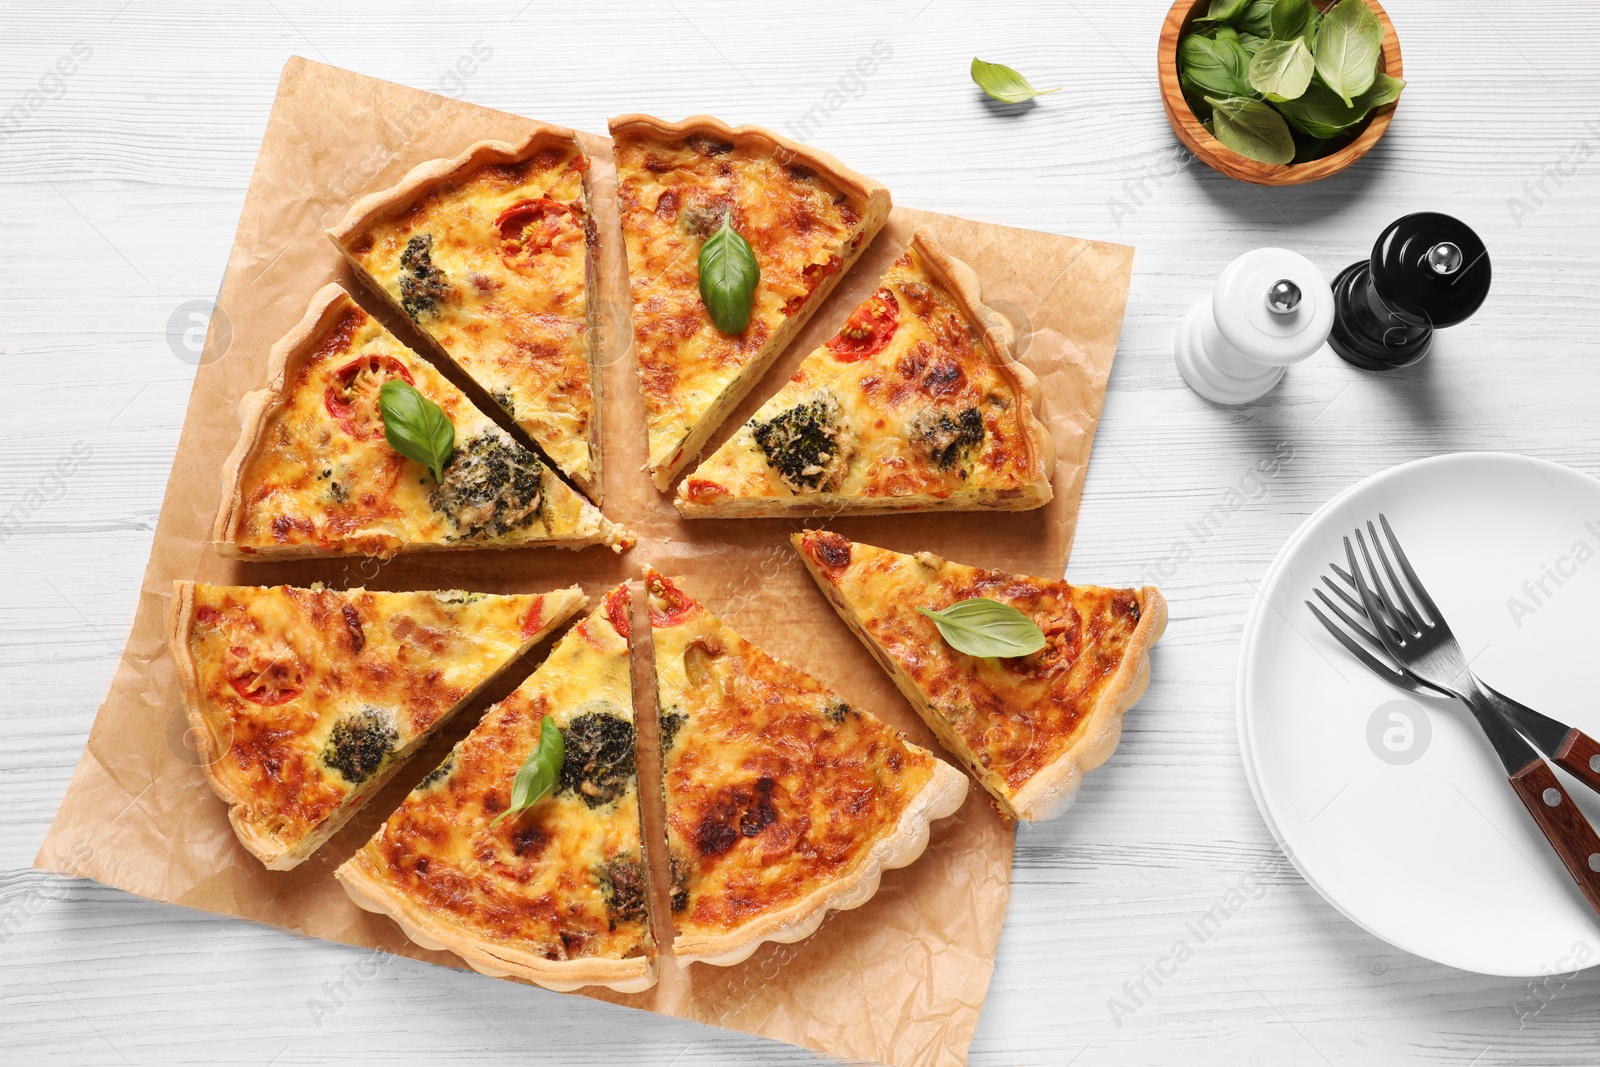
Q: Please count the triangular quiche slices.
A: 8